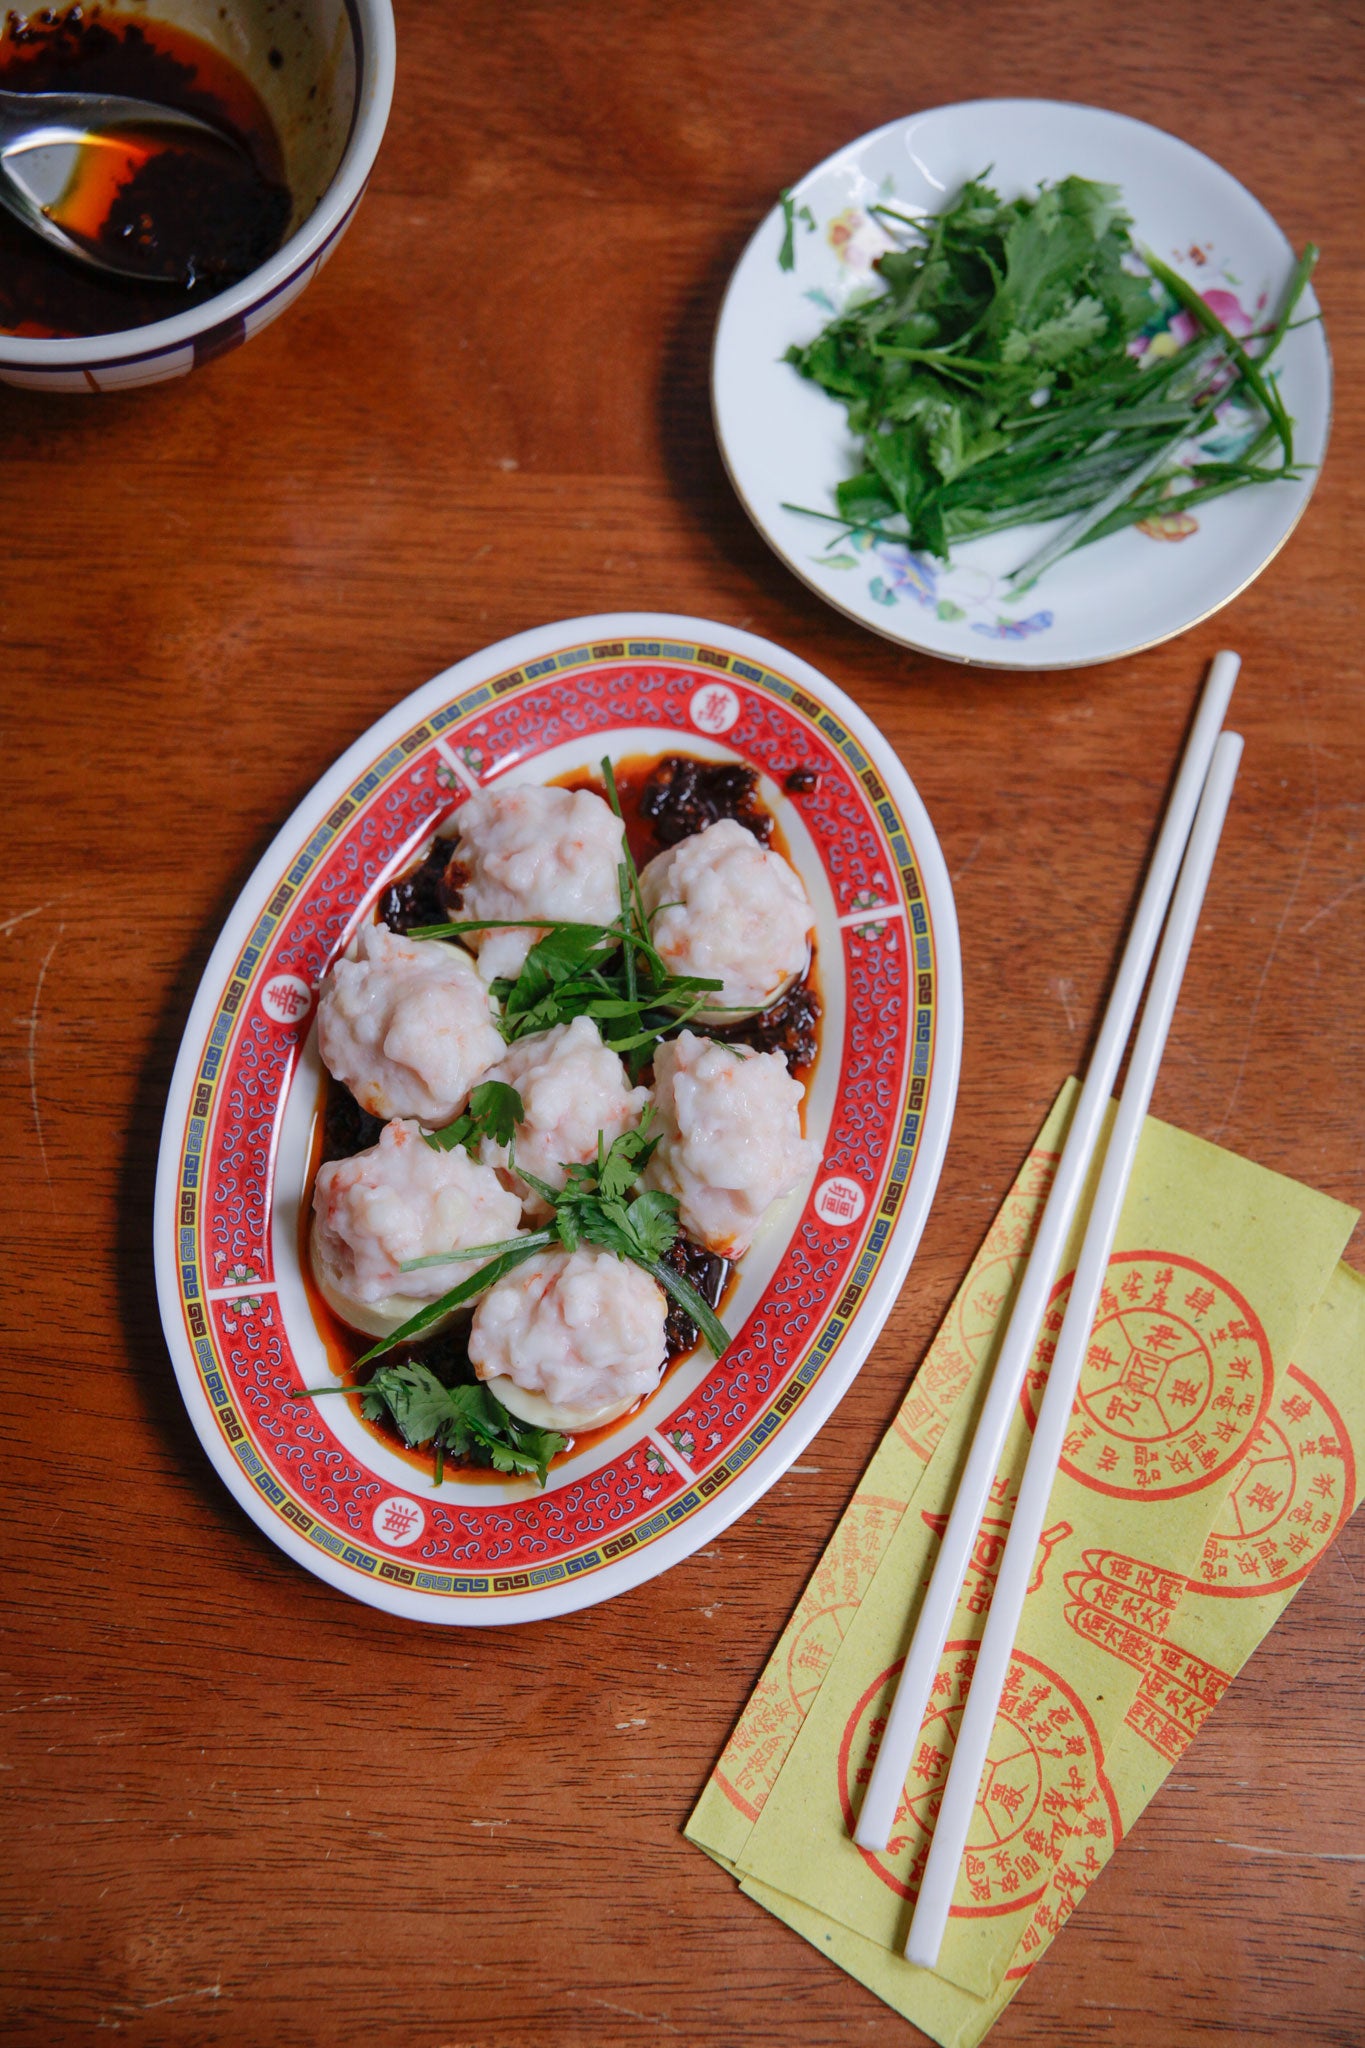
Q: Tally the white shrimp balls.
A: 7